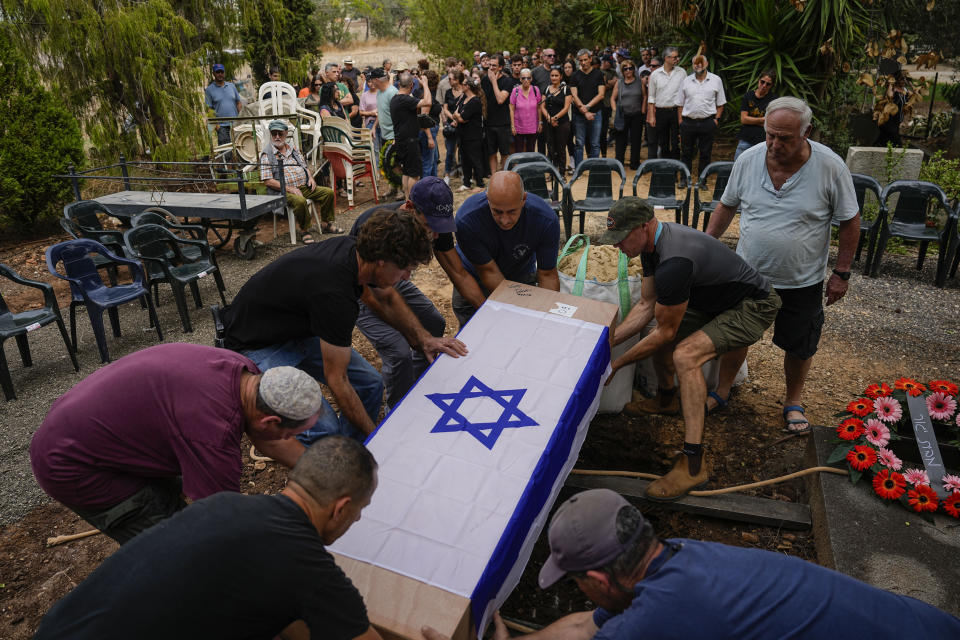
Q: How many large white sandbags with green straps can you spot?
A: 1